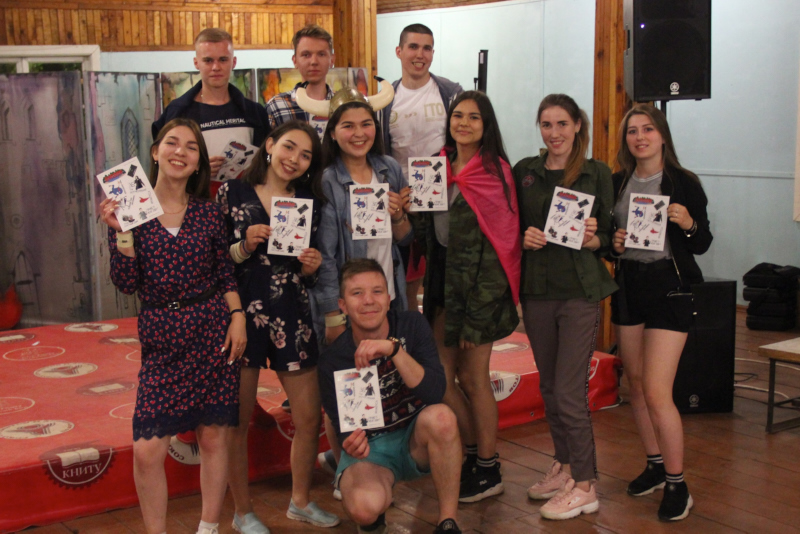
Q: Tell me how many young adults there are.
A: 10